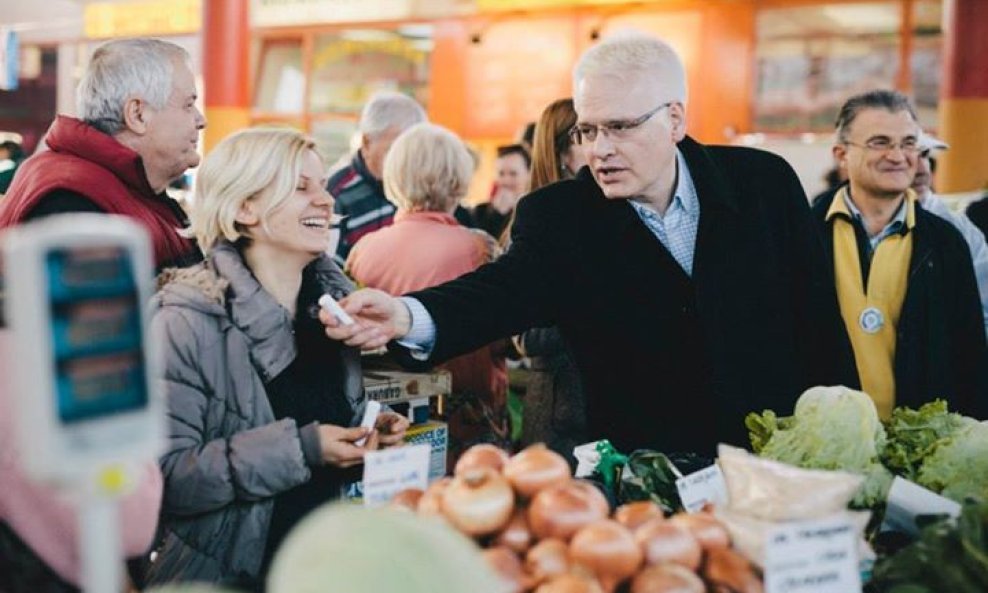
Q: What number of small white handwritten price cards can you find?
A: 3